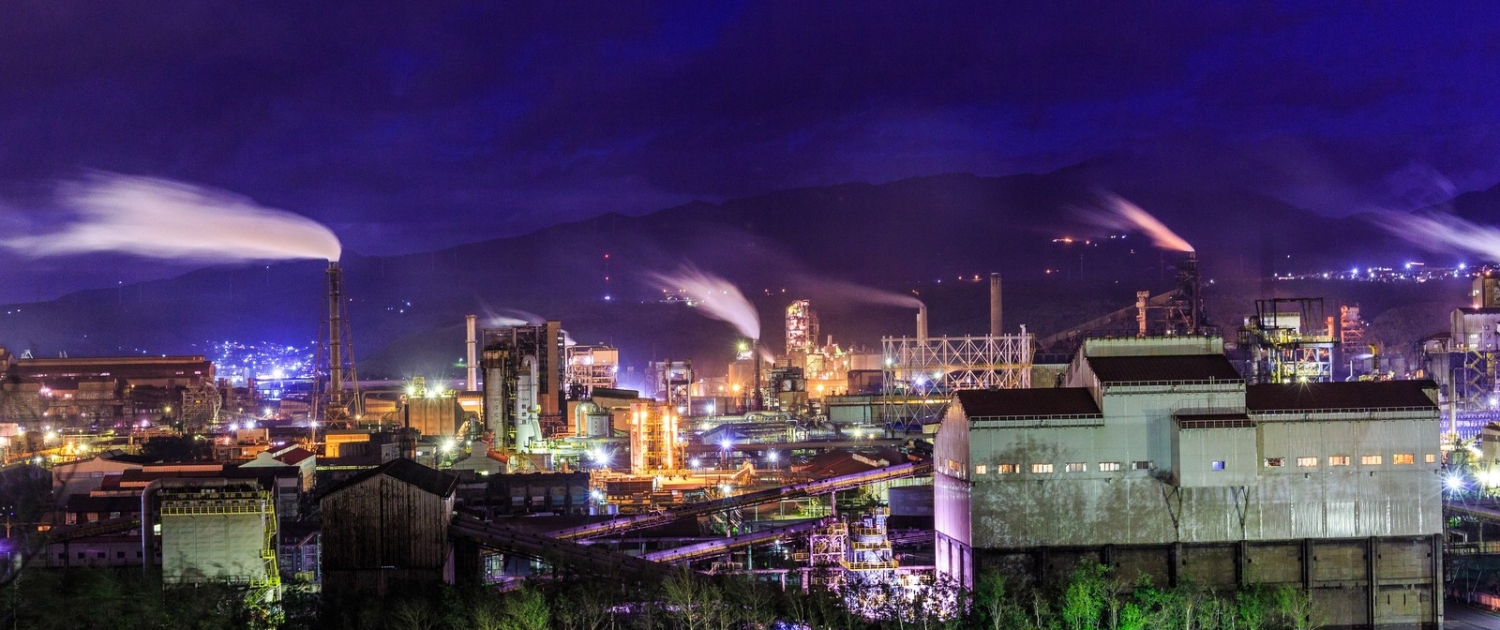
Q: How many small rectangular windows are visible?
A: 13